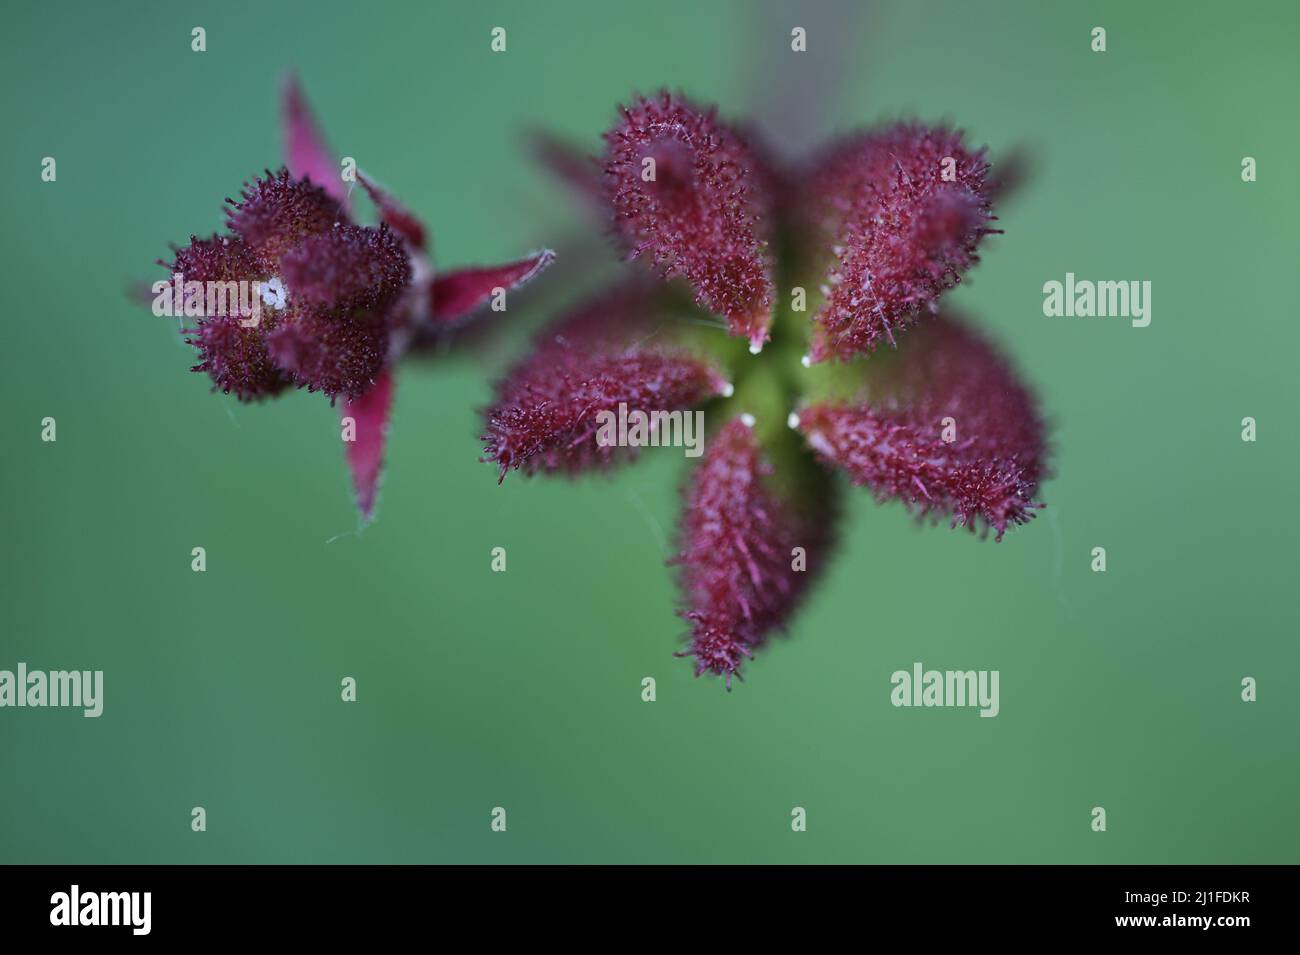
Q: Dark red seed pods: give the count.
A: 10